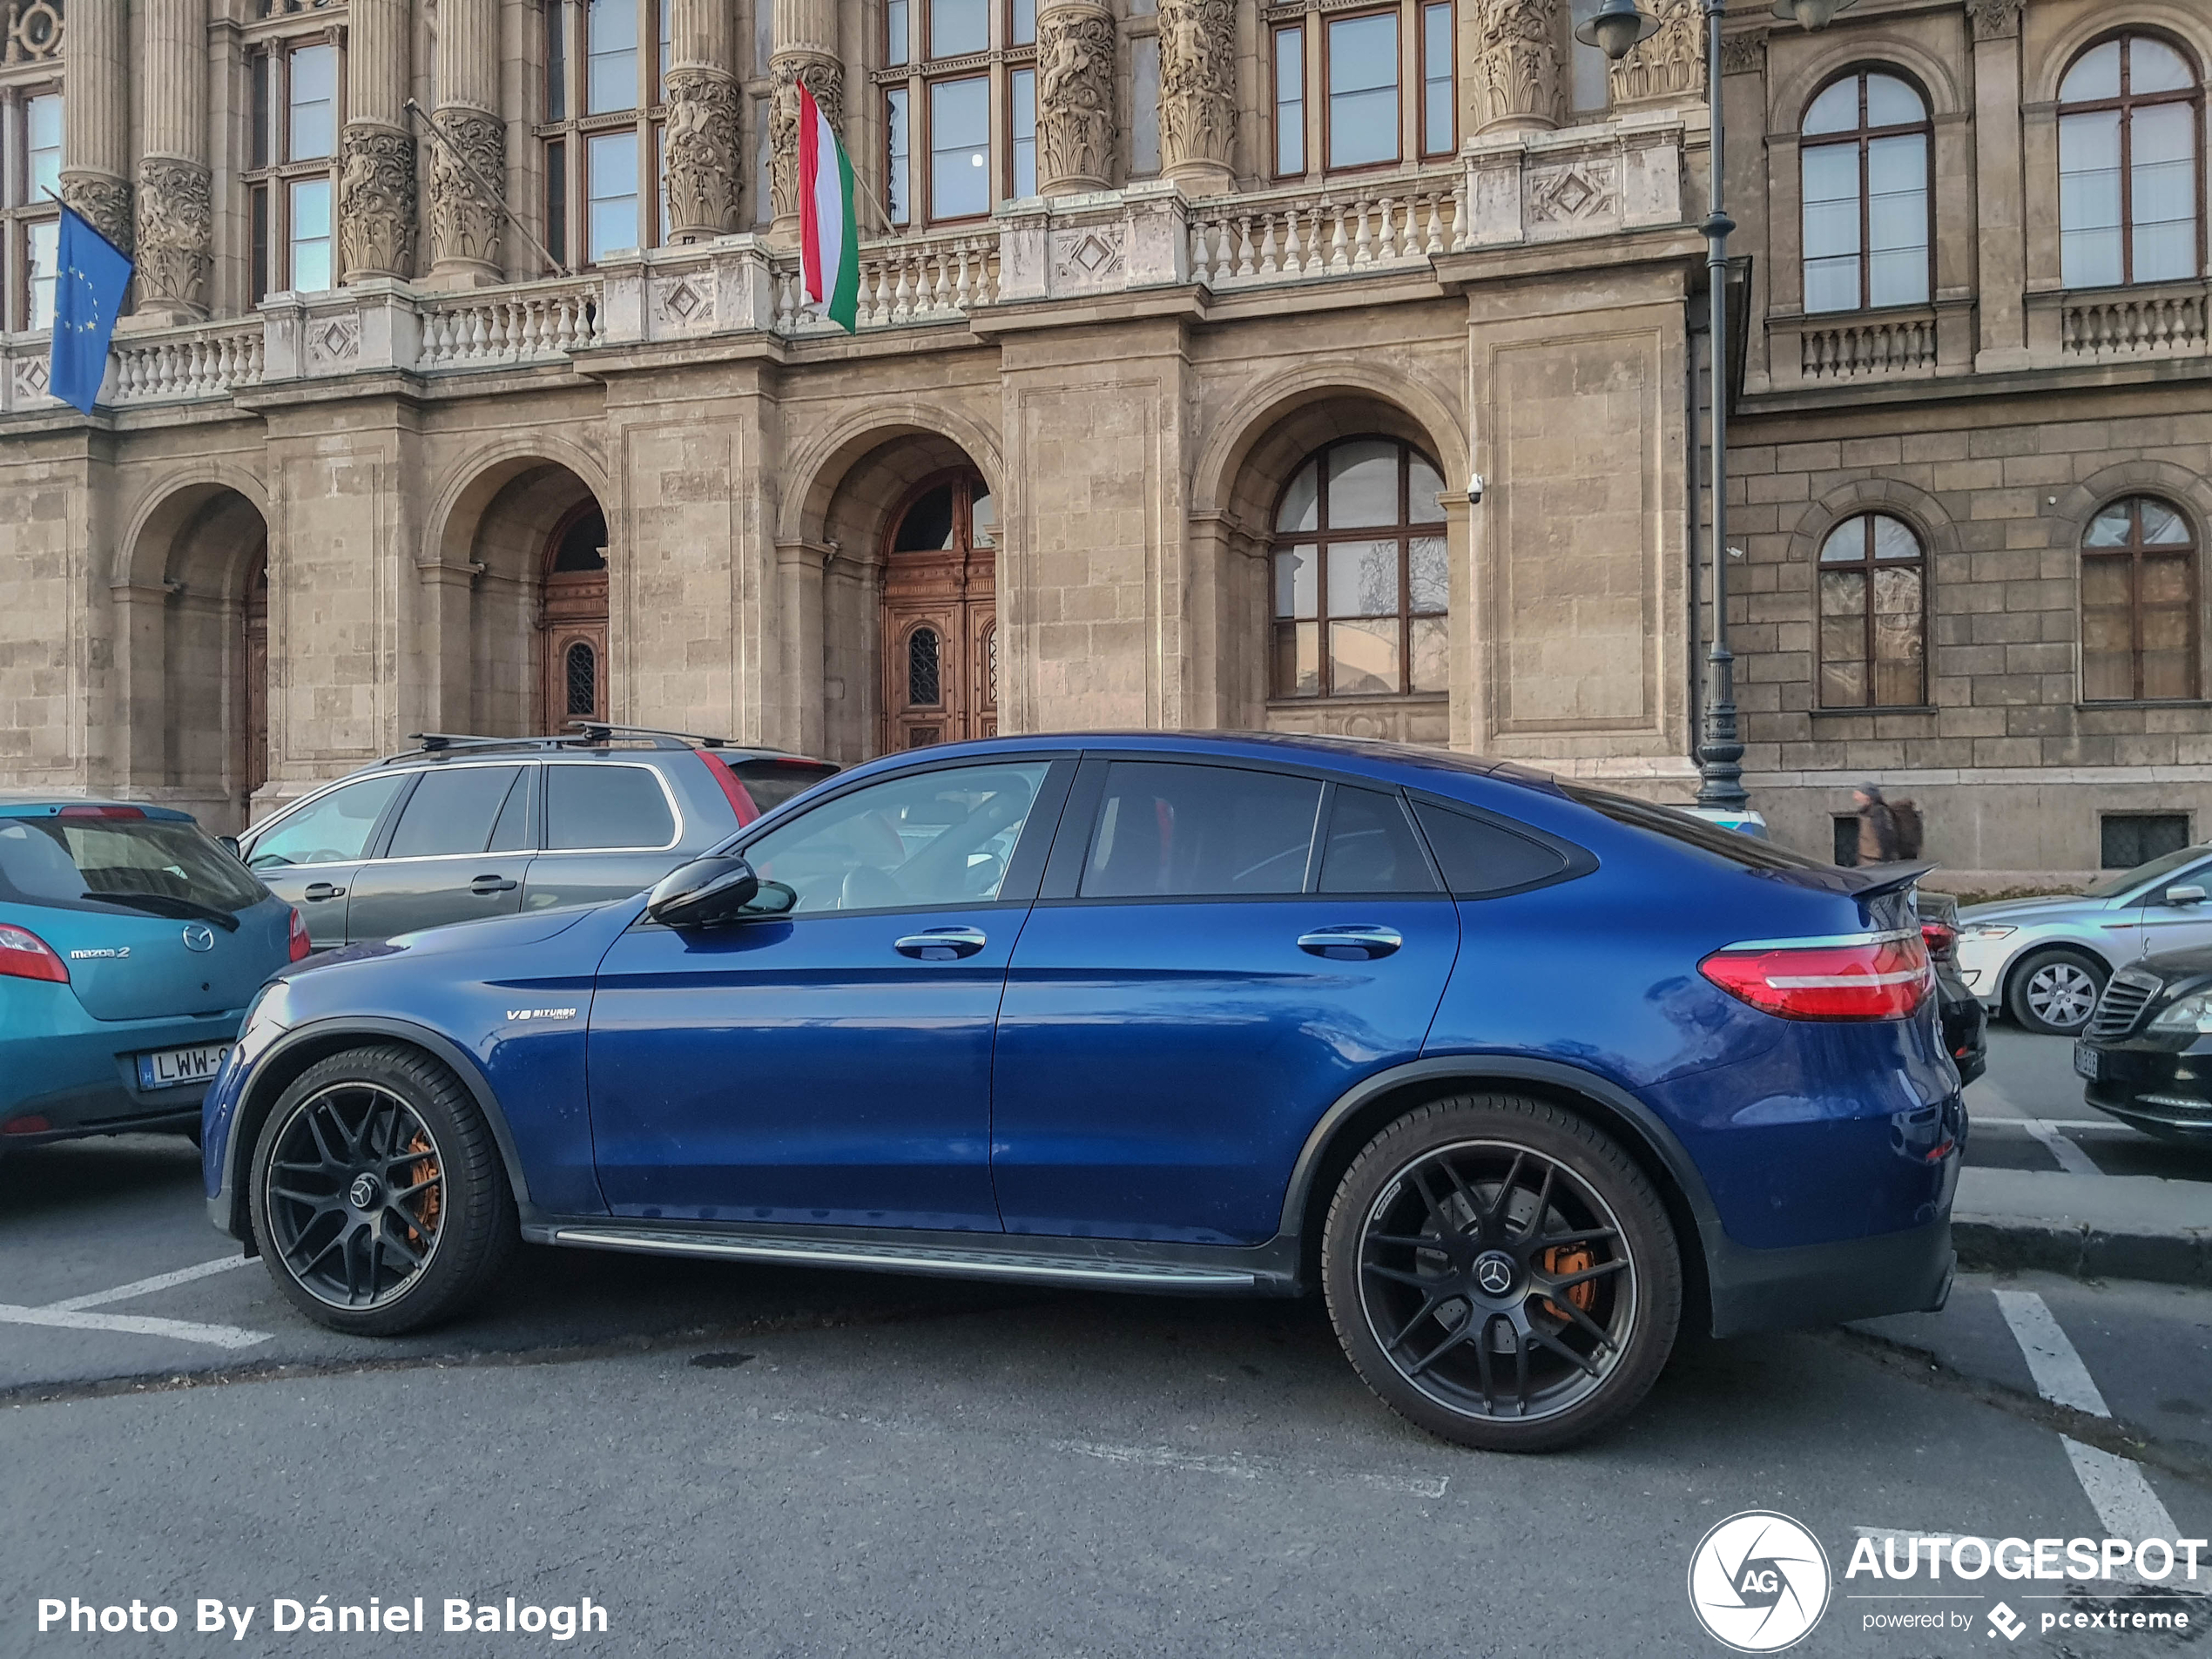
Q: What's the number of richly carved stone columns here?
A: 10